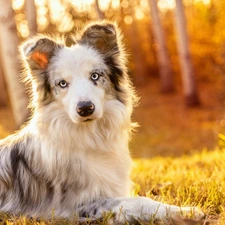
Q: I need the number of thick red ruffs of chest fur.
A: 0